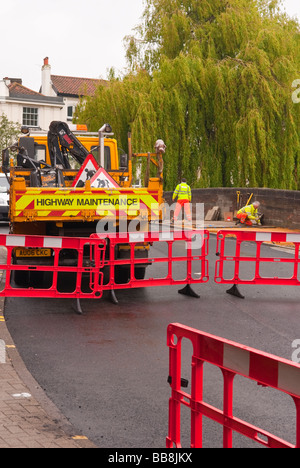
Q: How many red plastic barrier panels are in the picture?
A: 4